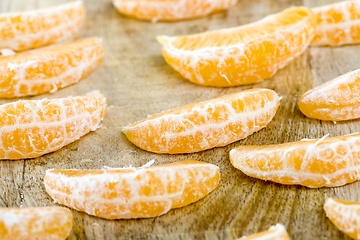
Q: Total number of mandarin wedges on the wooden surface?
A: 13